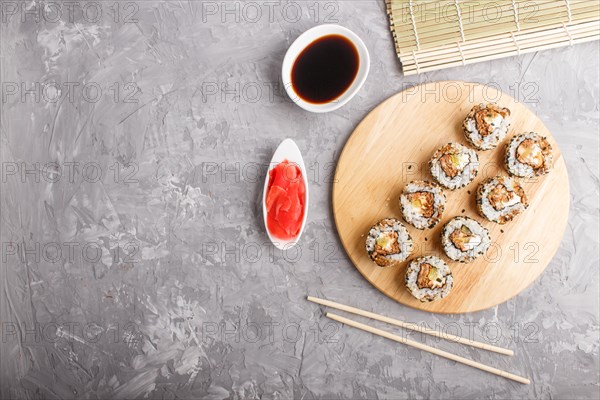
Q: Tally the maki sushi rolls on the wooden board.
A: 8